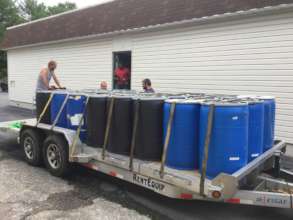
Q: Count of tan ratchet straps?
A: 7